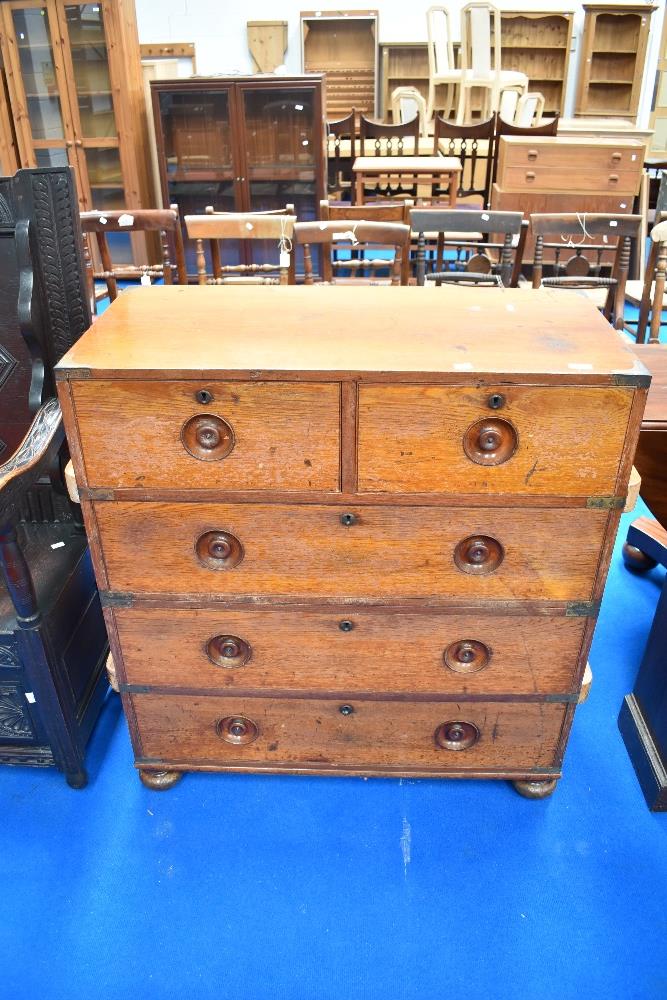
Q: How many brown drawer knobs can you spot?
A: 12